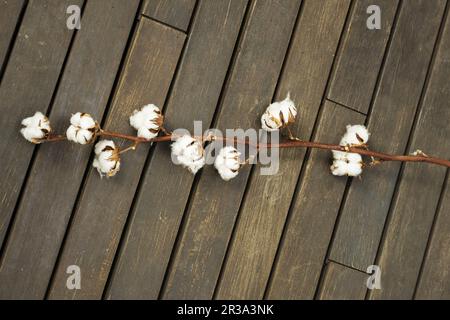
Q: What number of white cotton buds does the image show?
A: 9